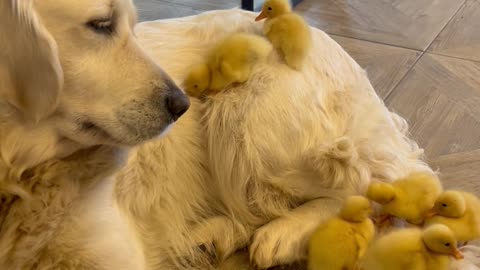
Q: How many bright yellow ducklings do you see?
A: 6